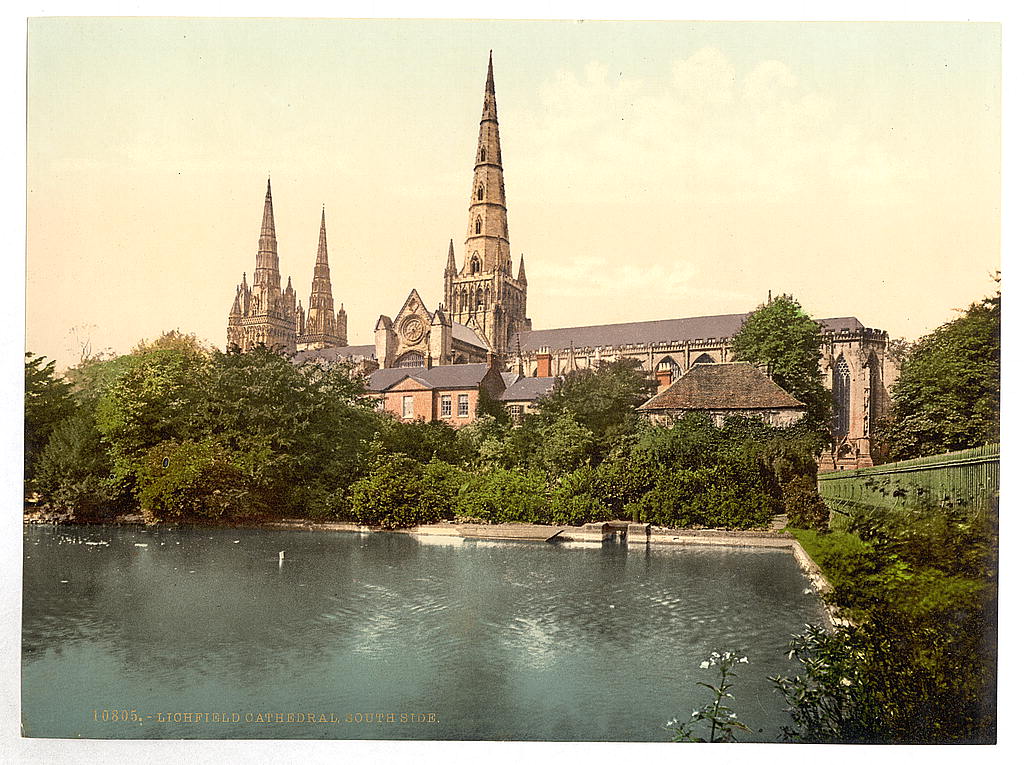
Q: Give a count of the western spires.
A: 2